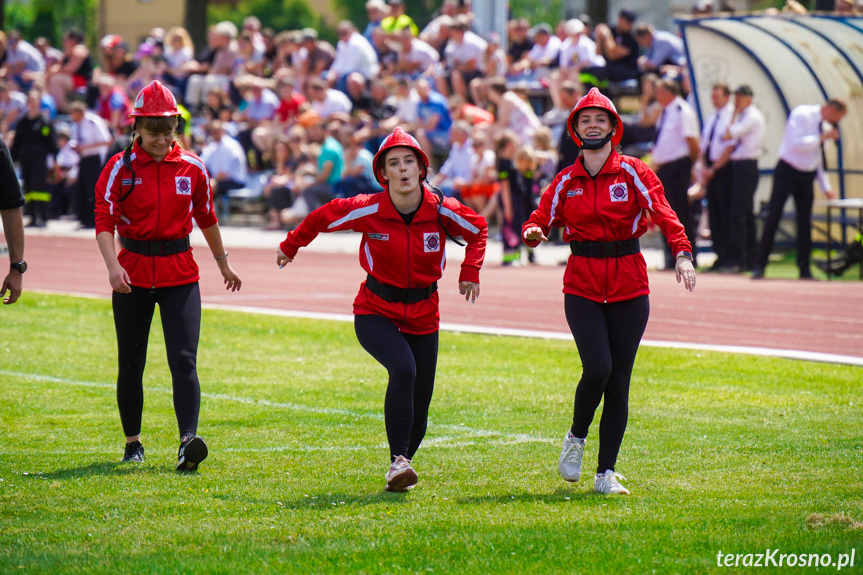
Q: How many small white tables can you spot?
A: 1